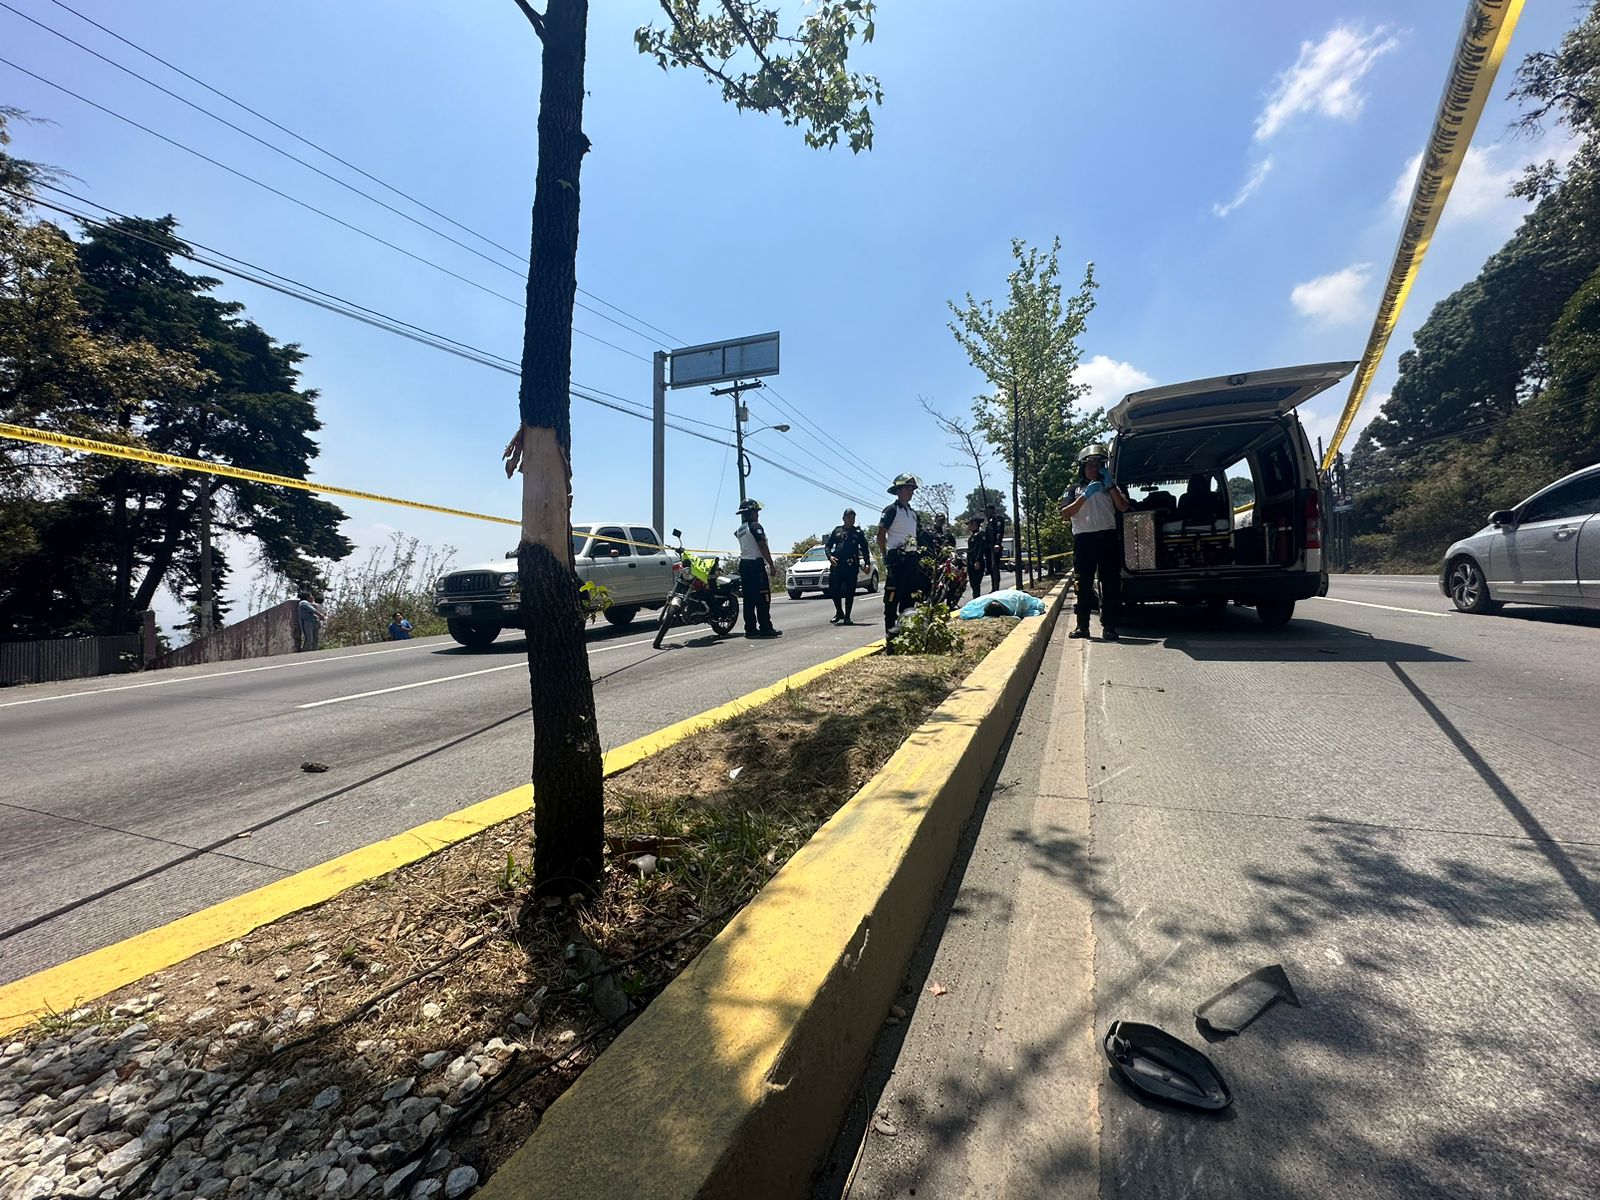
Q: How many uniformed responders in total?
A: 7